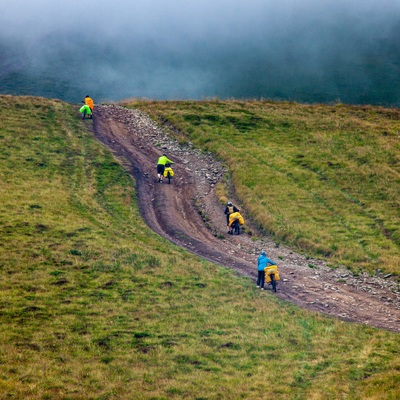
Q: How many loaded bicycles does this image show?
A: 4